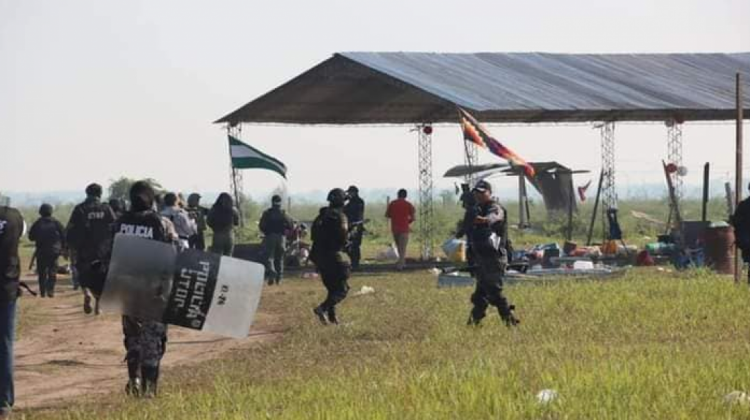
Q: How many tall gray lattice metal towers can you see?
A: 5